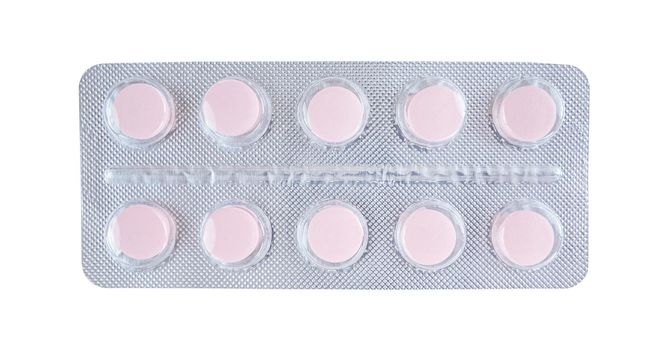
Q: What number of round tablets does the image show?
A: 10